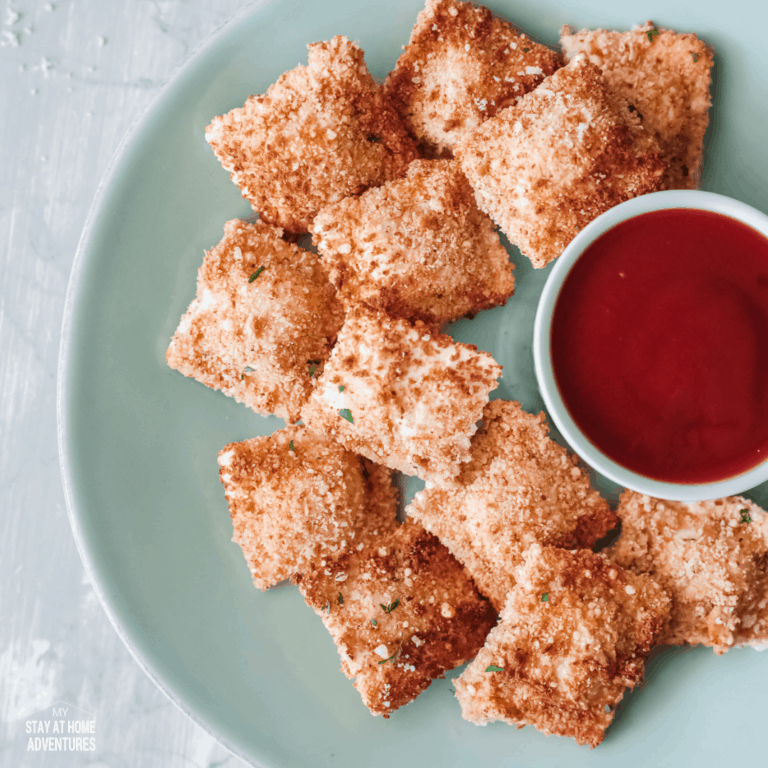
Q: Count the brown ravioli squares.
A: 12